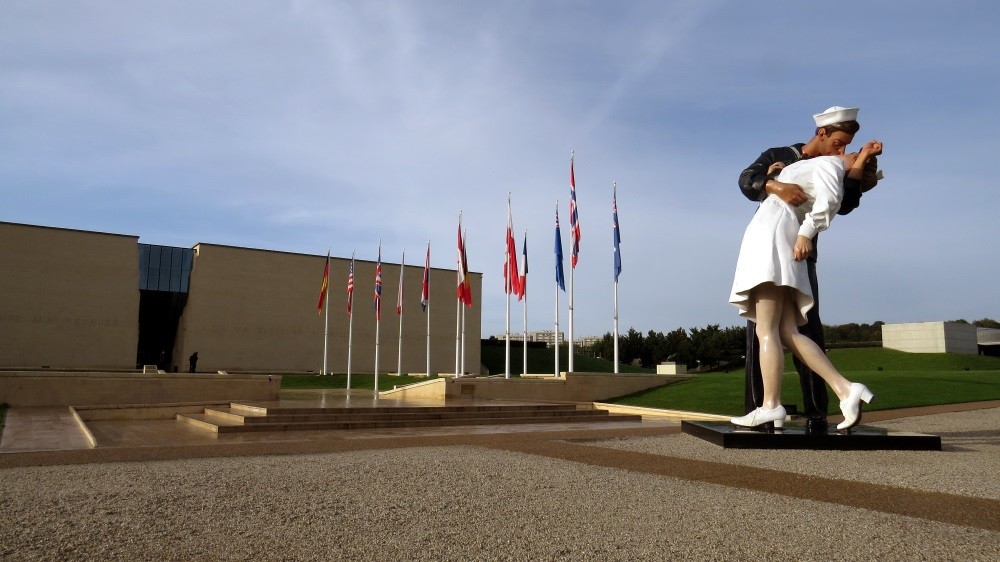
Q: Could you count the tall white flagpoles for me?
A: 12